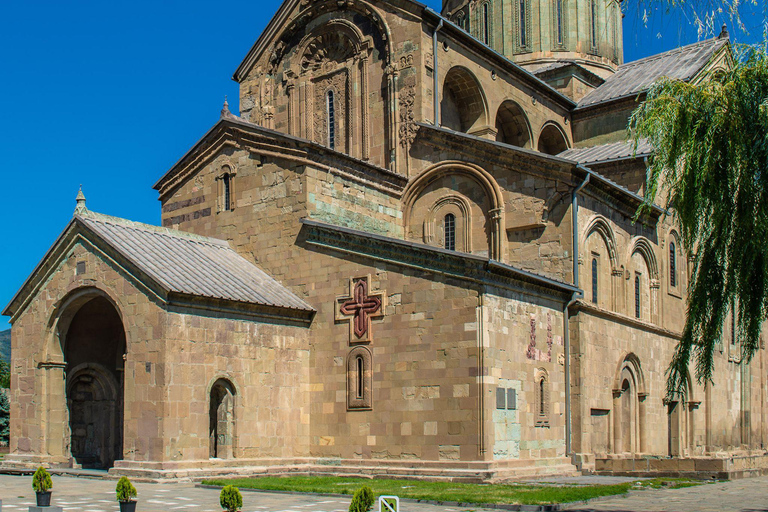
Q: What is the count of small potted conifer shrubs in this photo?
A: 4